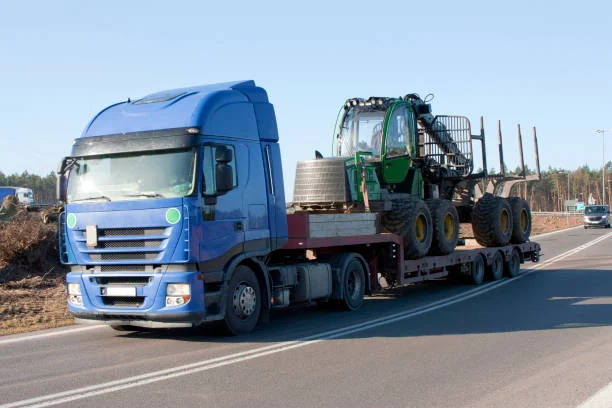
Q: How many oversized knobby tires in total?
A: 4